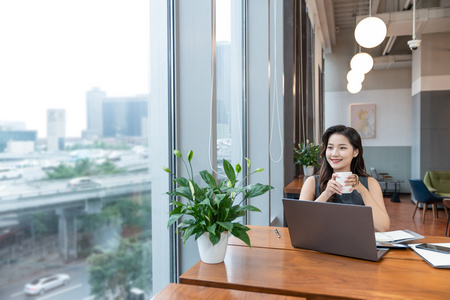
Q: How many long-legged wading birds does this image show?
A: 0